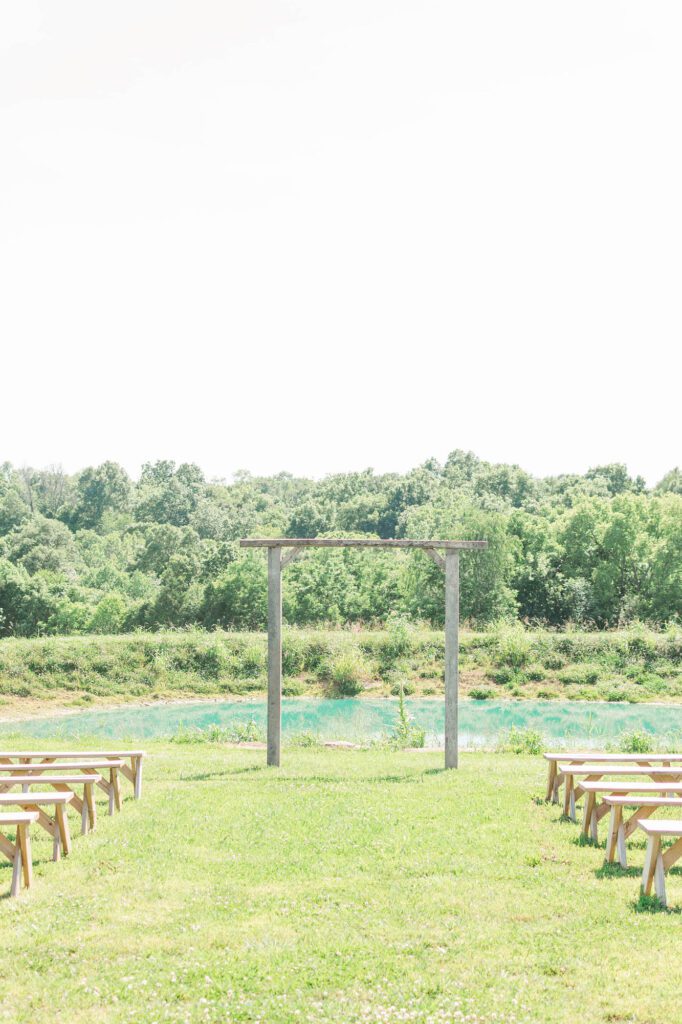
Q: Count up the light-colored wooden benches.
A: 10